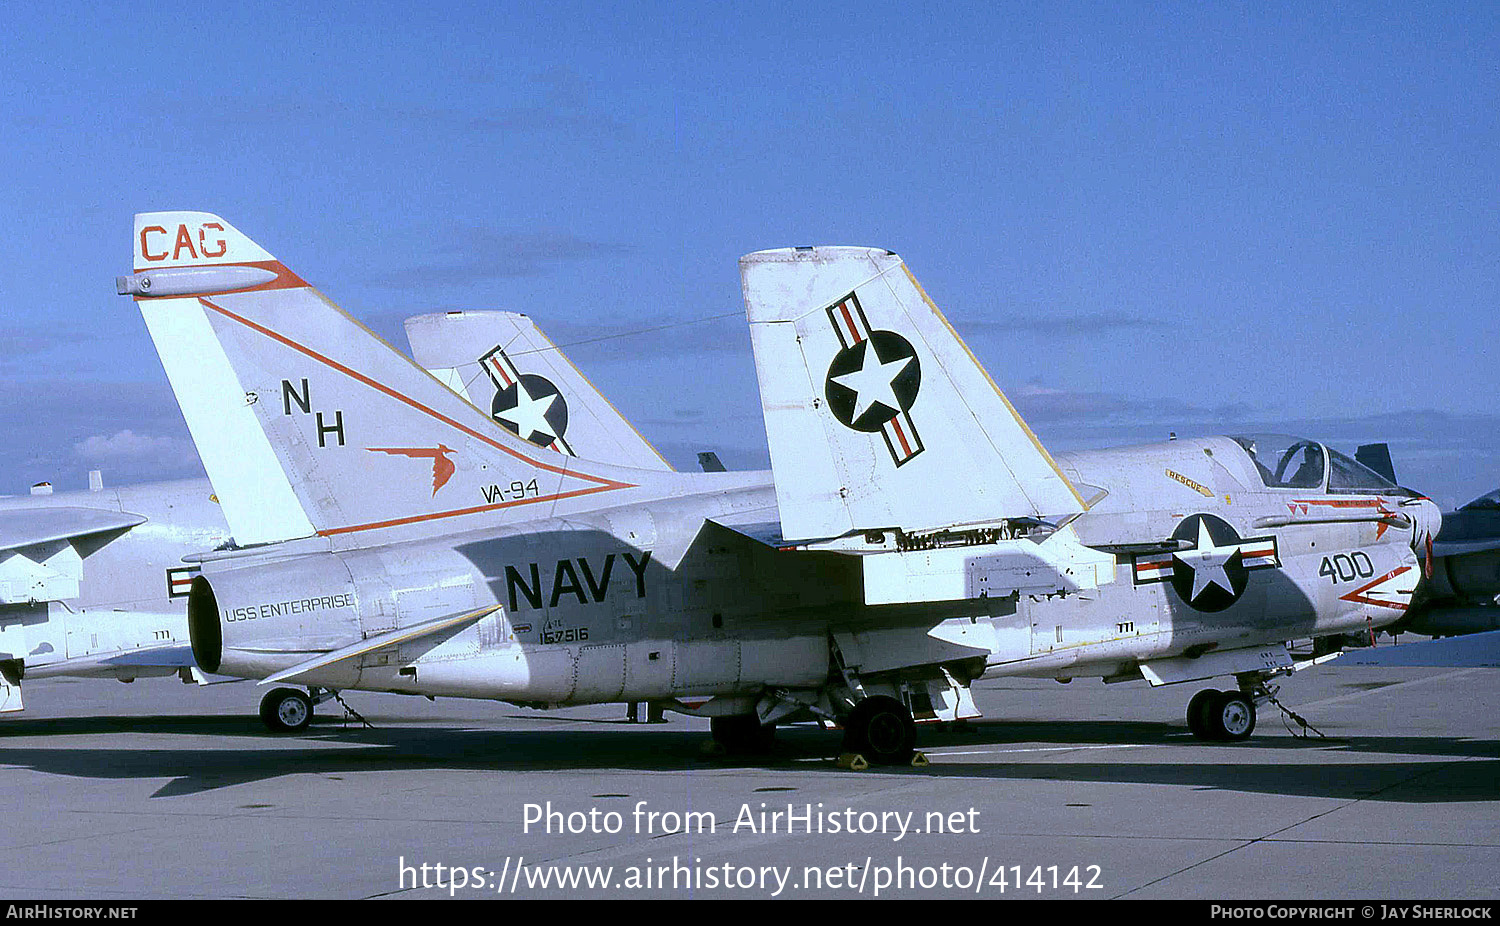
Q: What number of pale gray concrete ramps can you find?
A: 1